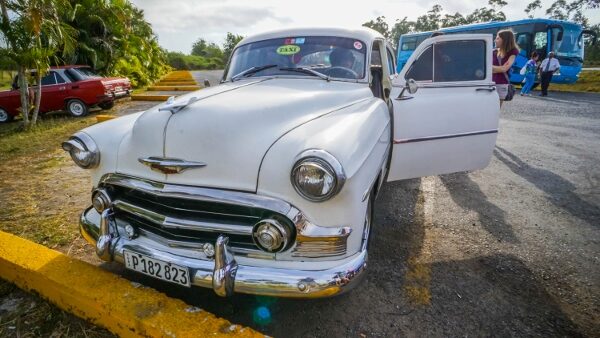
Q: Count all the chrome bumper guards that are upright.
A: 2